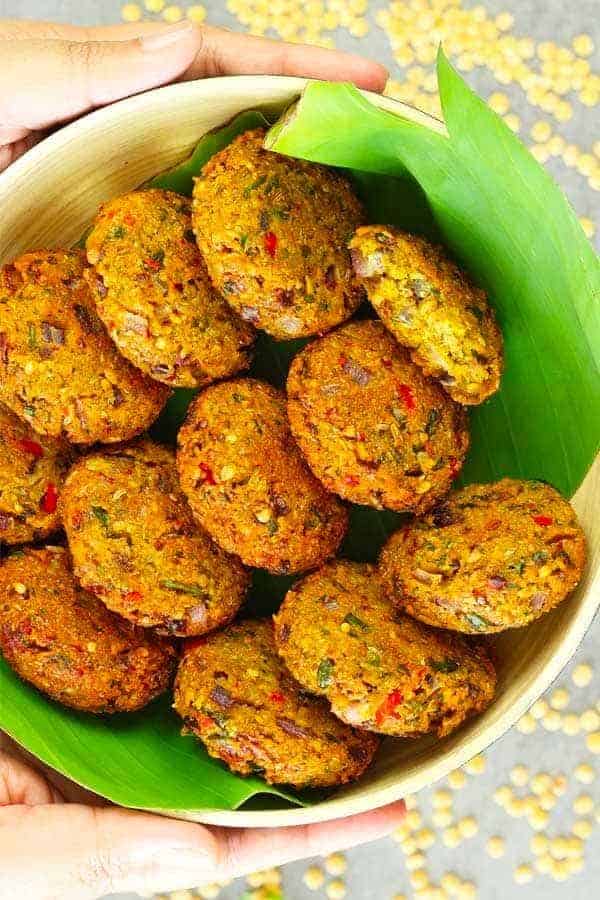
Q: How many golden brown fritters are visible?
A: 12